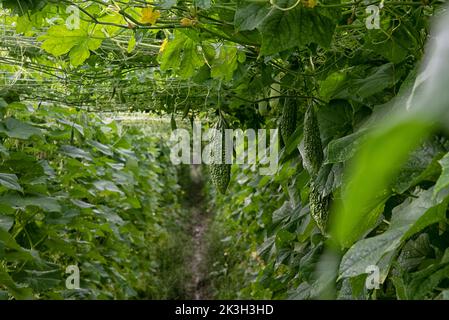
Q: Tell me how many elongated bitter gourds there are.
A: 4